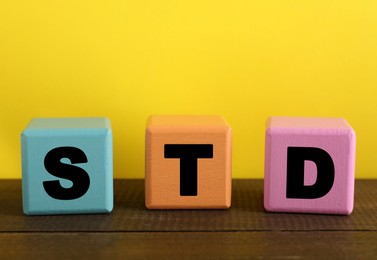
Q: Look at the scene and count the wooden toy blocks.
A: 3